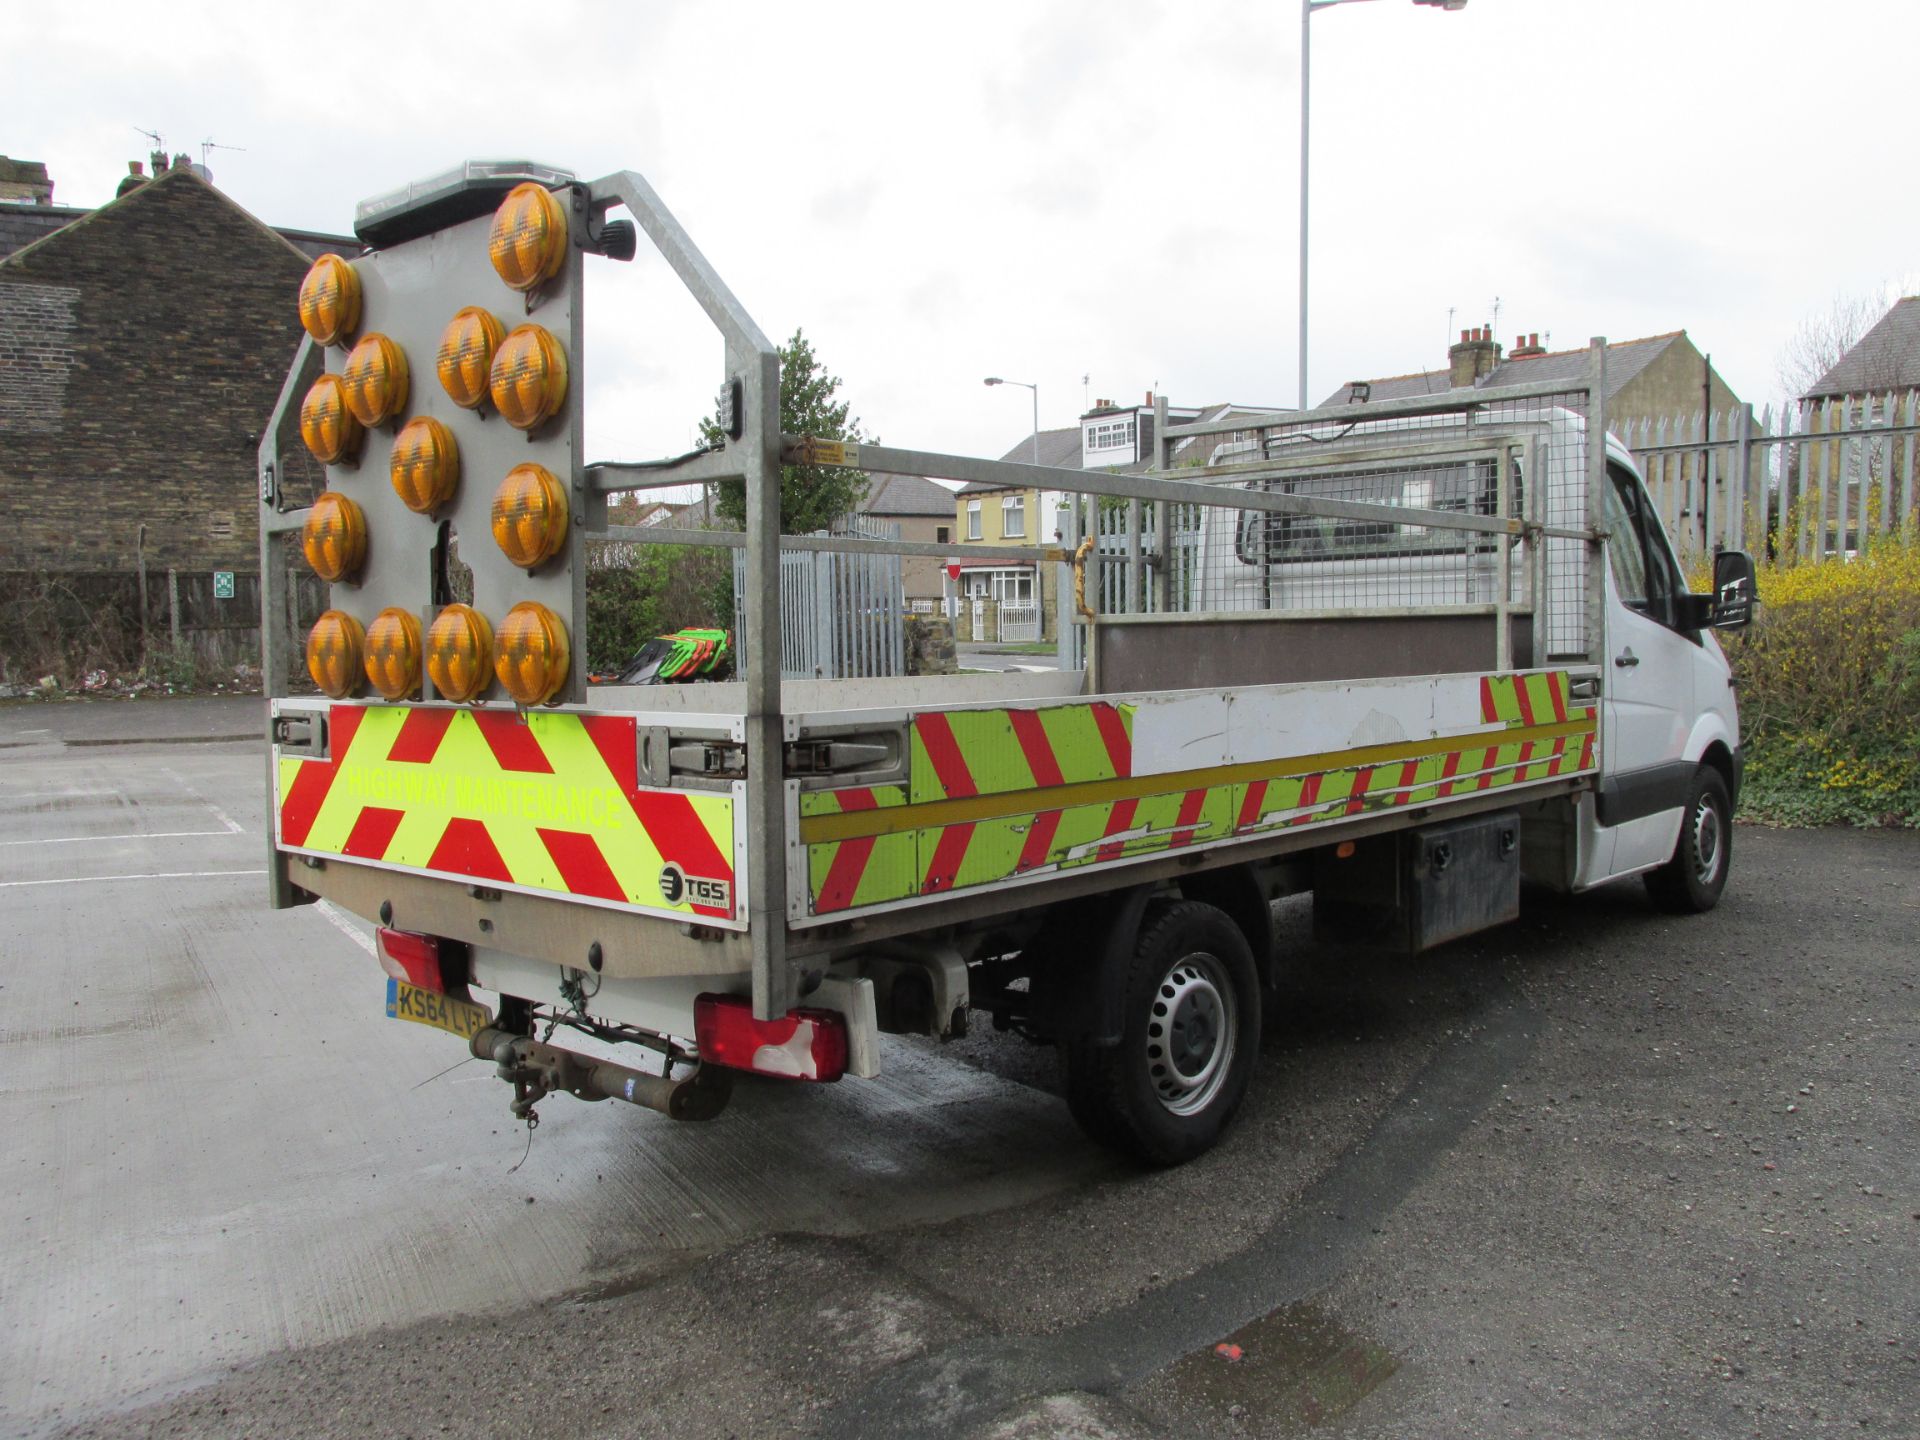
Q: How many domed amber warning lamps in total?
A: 13